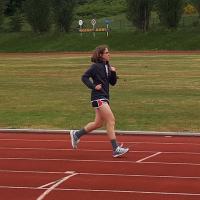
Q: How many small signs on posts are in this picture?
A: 3